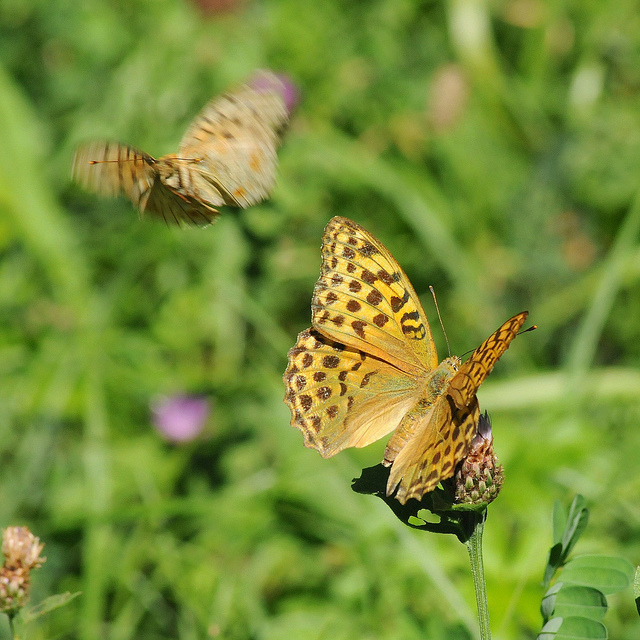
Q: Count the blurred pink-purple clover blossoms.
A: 2